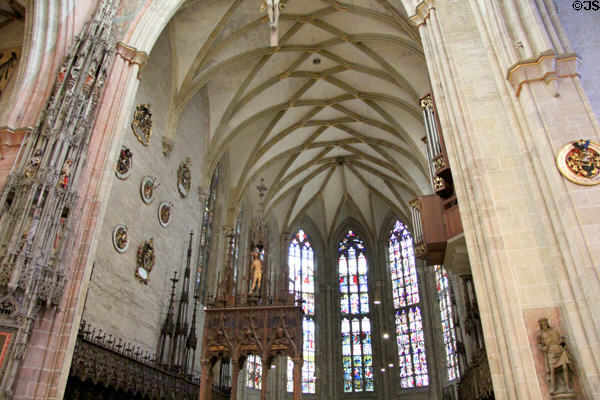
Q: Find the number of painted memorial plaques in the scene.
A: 8